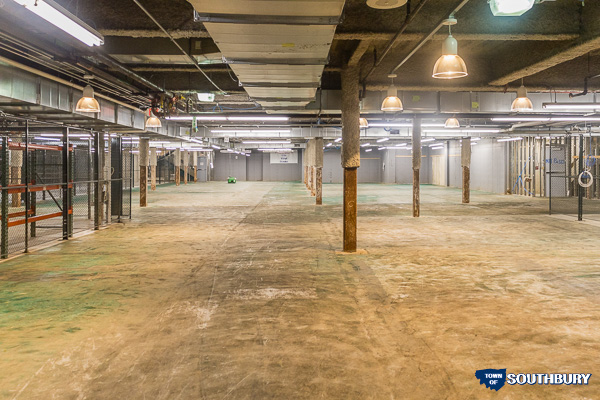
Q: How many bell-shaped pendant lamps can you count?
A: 7